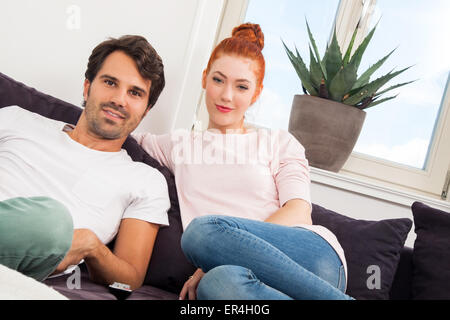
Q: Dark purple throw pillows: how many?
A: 2